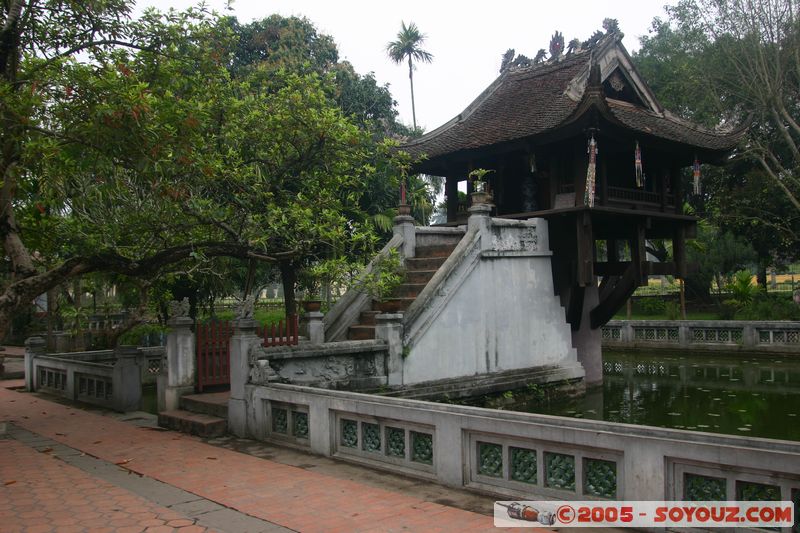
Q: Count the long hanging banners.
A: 3